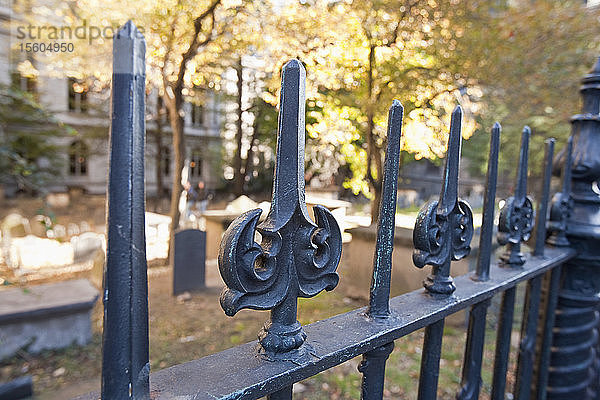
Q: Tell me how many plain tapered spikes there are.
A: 4